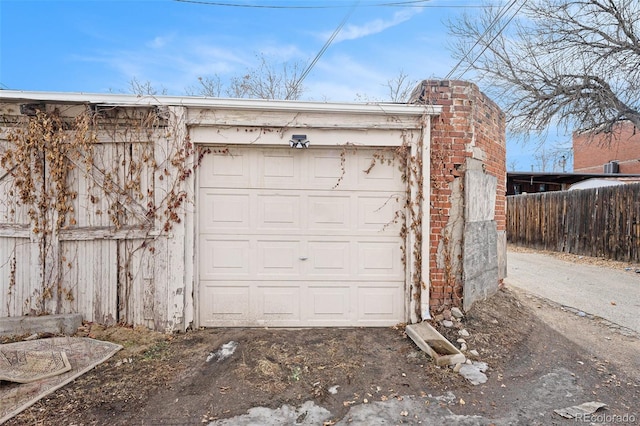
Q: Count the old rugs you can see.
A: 2